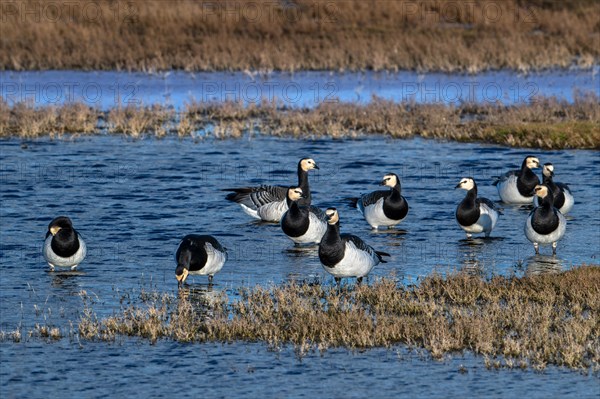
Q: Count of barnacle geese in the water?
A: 10